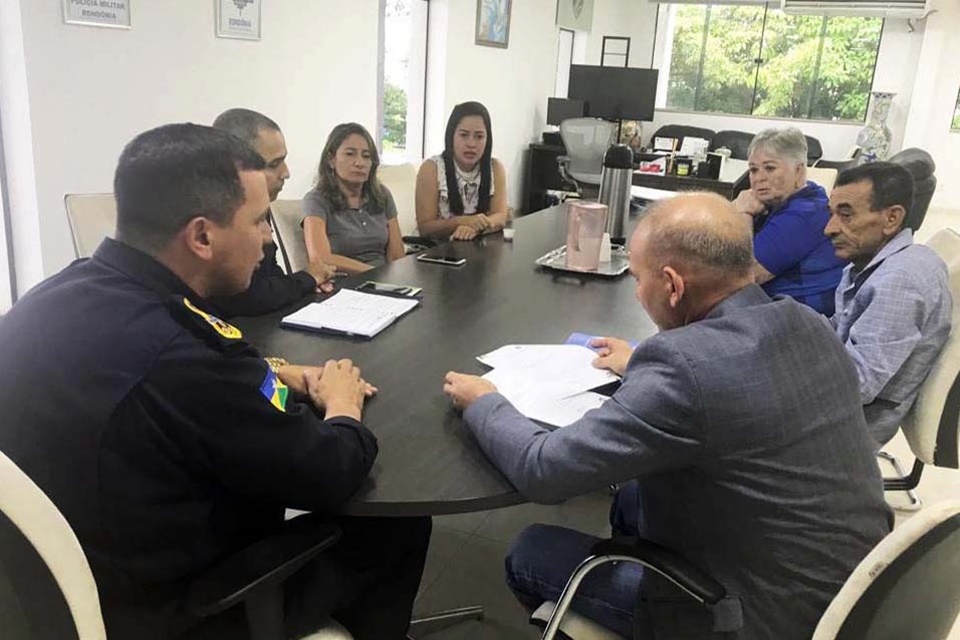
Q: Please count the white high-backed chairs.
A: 7